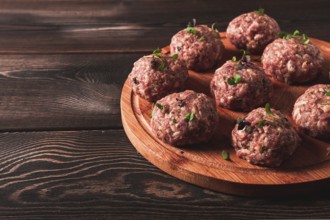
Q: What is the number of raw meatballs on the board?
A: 8